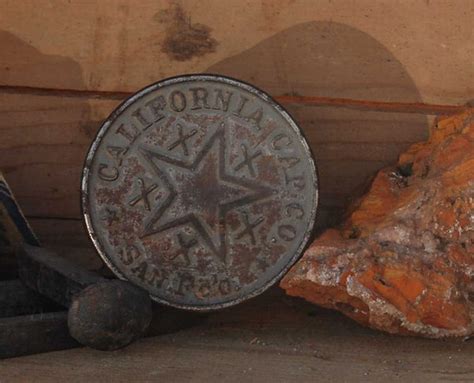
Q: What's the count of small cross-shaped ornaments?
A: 5